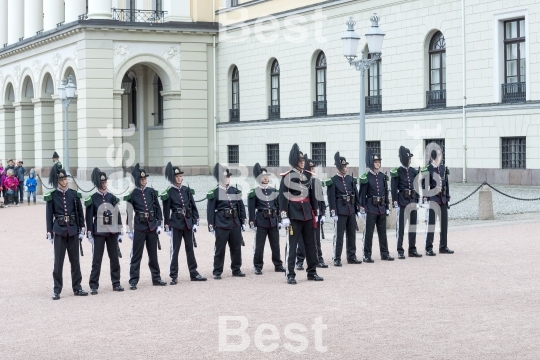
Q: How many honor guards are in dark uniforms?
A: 12